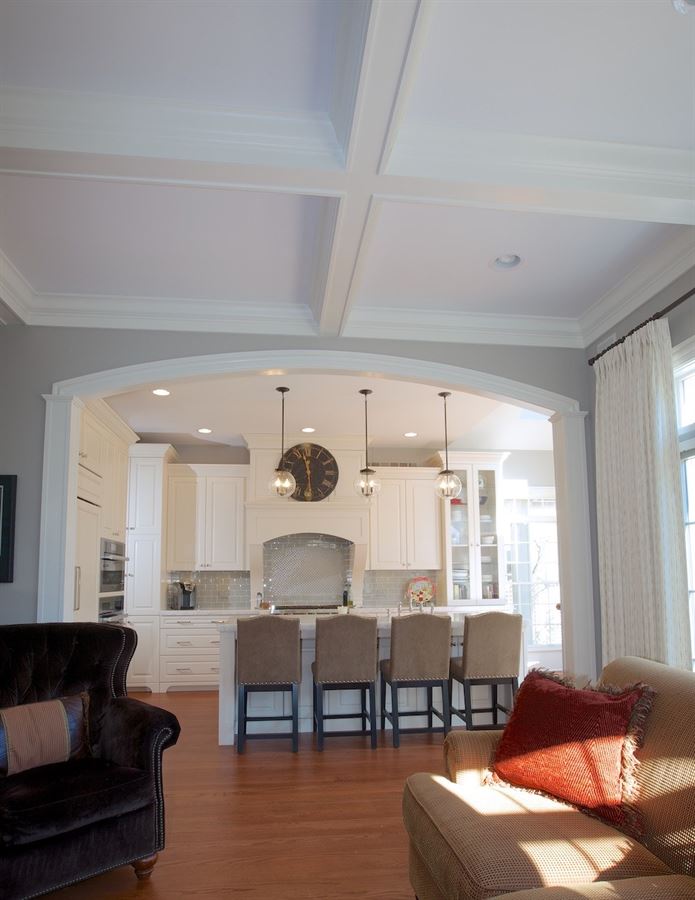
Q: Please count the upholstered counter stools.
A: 4